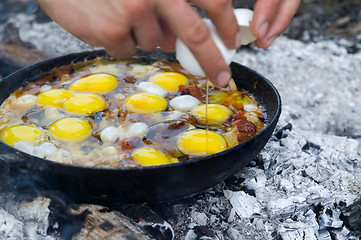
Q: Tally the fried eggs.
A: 10